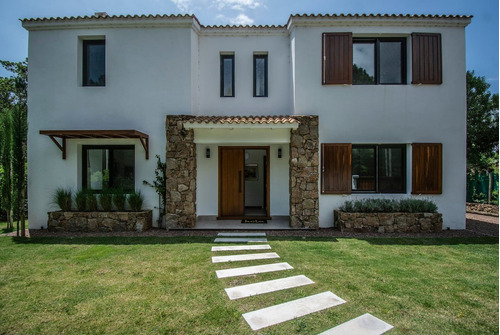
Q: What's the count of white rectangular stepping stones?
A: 8